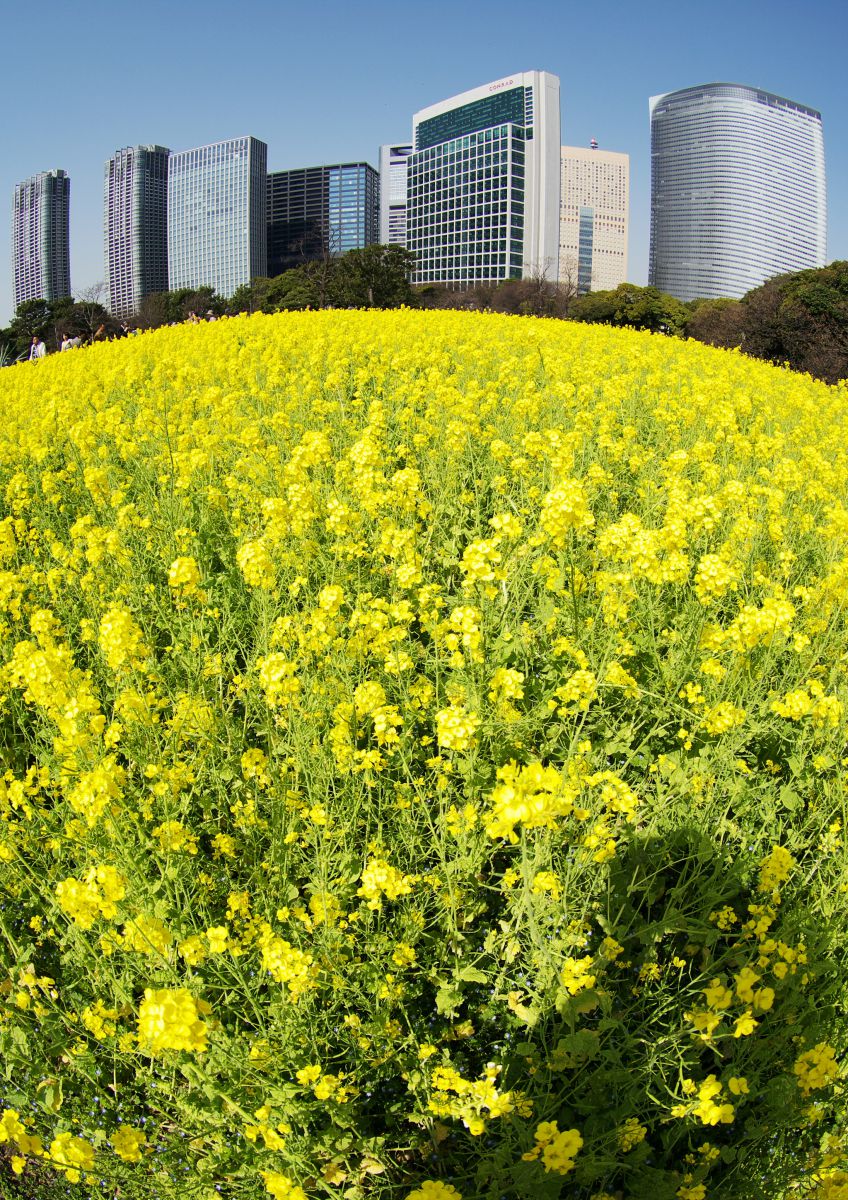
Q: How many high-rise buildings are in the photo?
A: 8